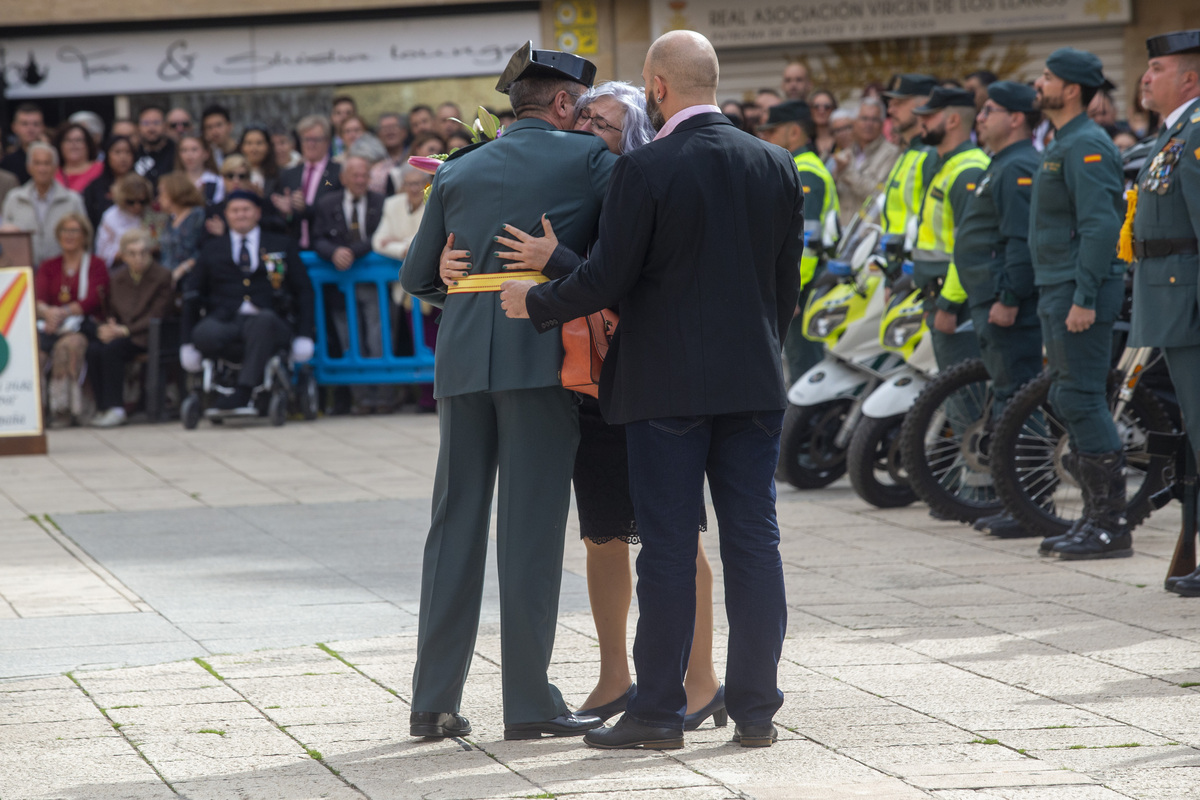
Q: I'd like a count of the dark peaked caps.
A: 3